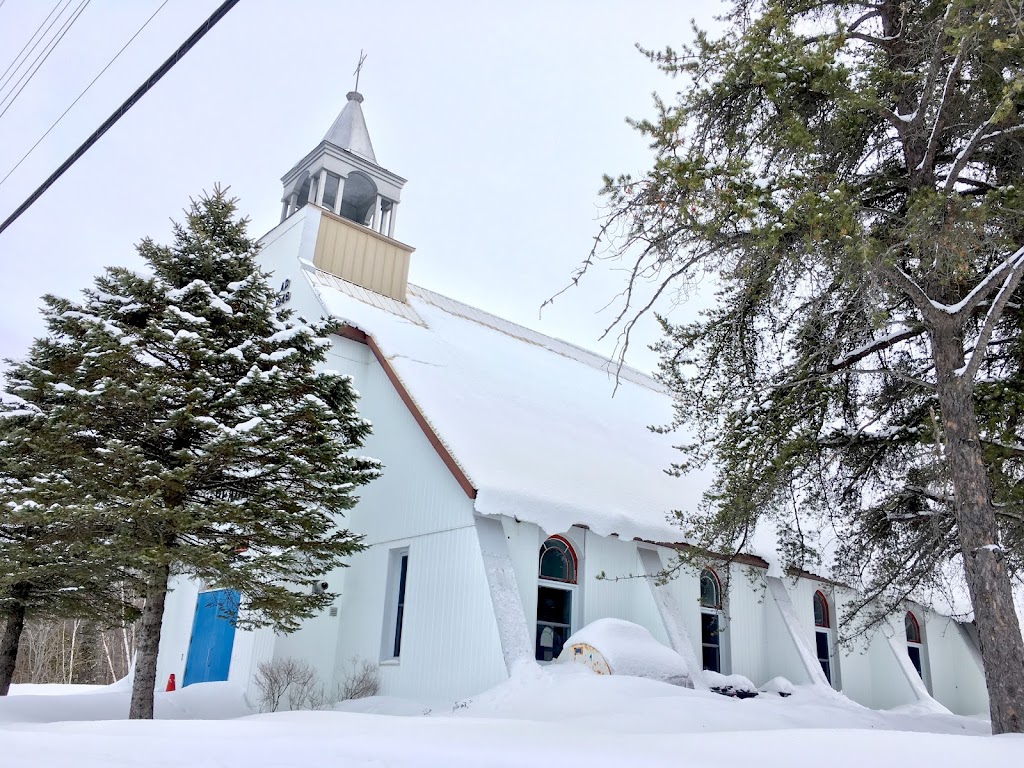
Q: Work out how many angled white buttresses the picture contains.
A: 5